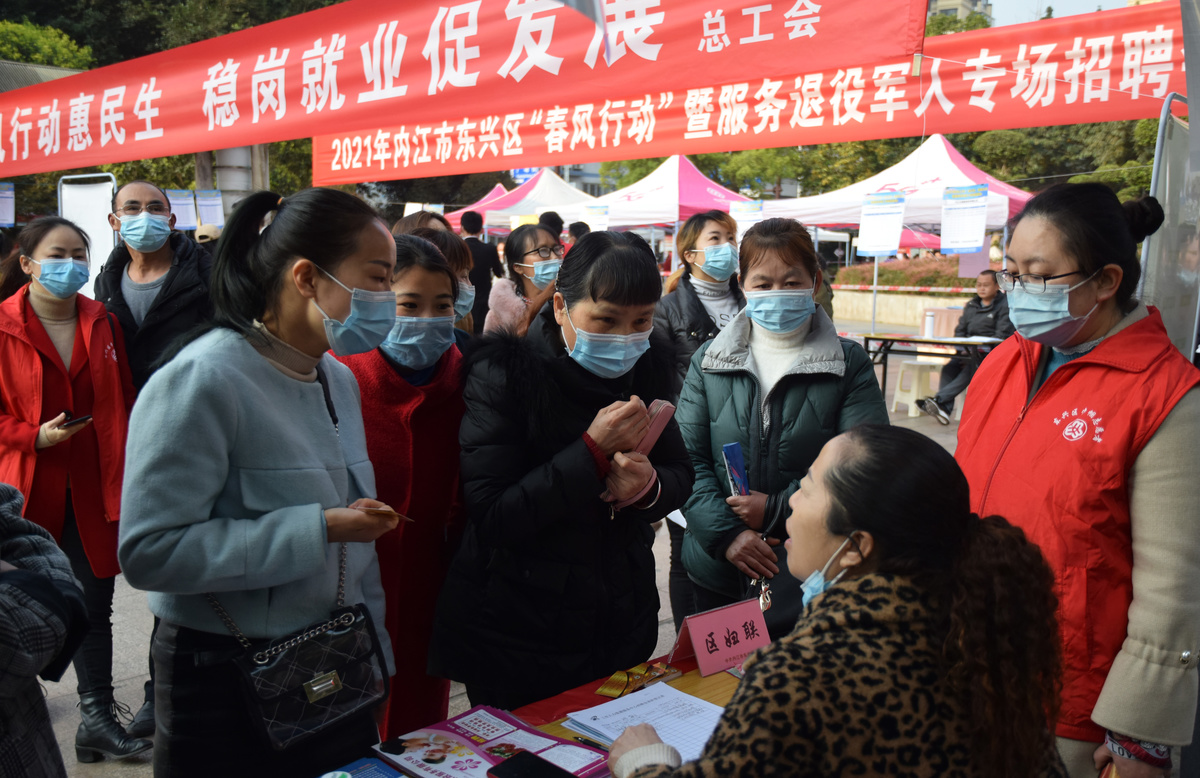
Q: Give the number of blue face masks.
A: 11